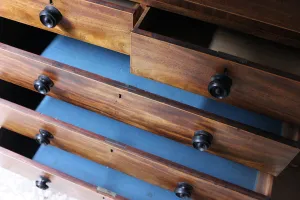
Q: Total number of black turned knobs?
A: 7